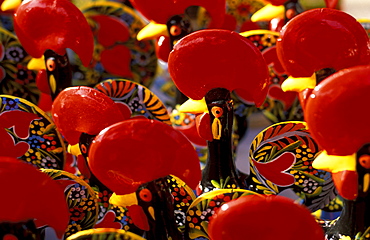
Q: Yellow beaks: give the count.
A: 9